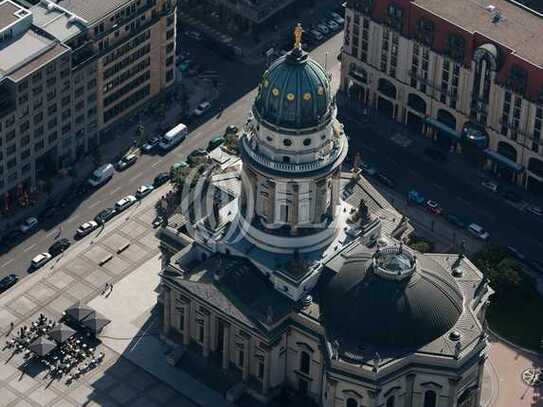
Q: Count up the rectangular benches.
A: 2